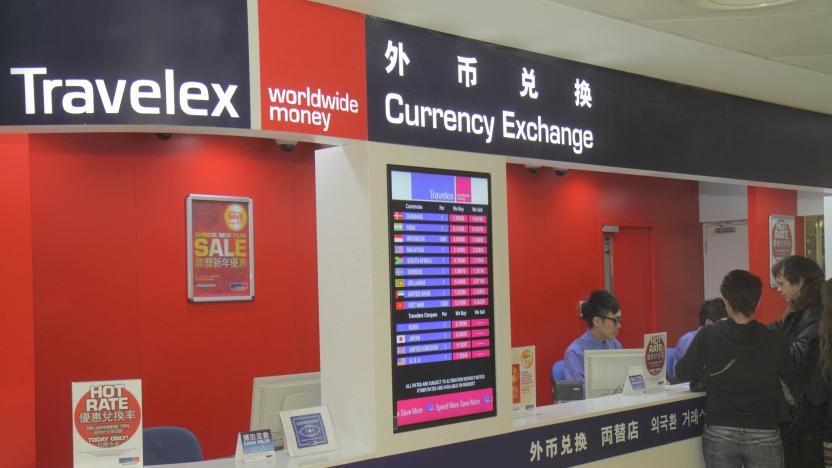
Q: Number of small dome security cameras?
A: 4